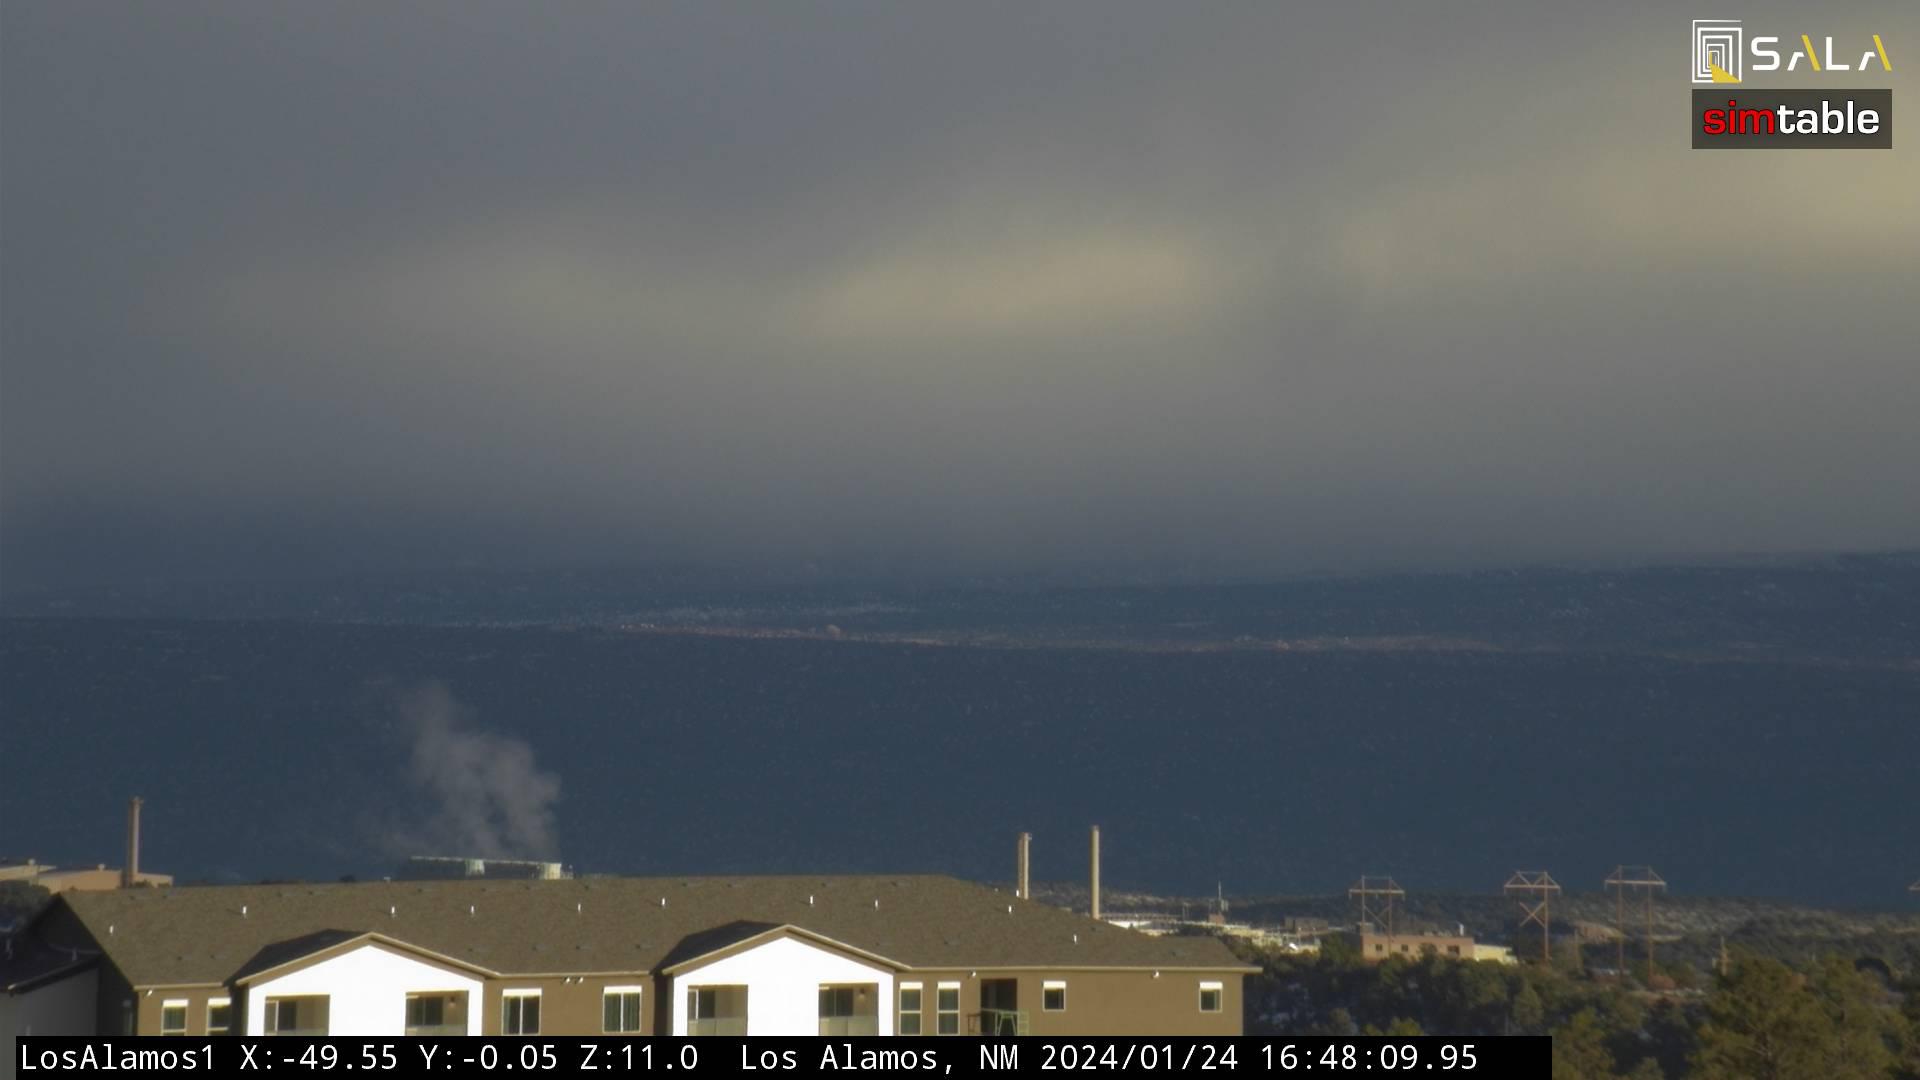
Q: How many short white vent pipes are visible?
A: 11